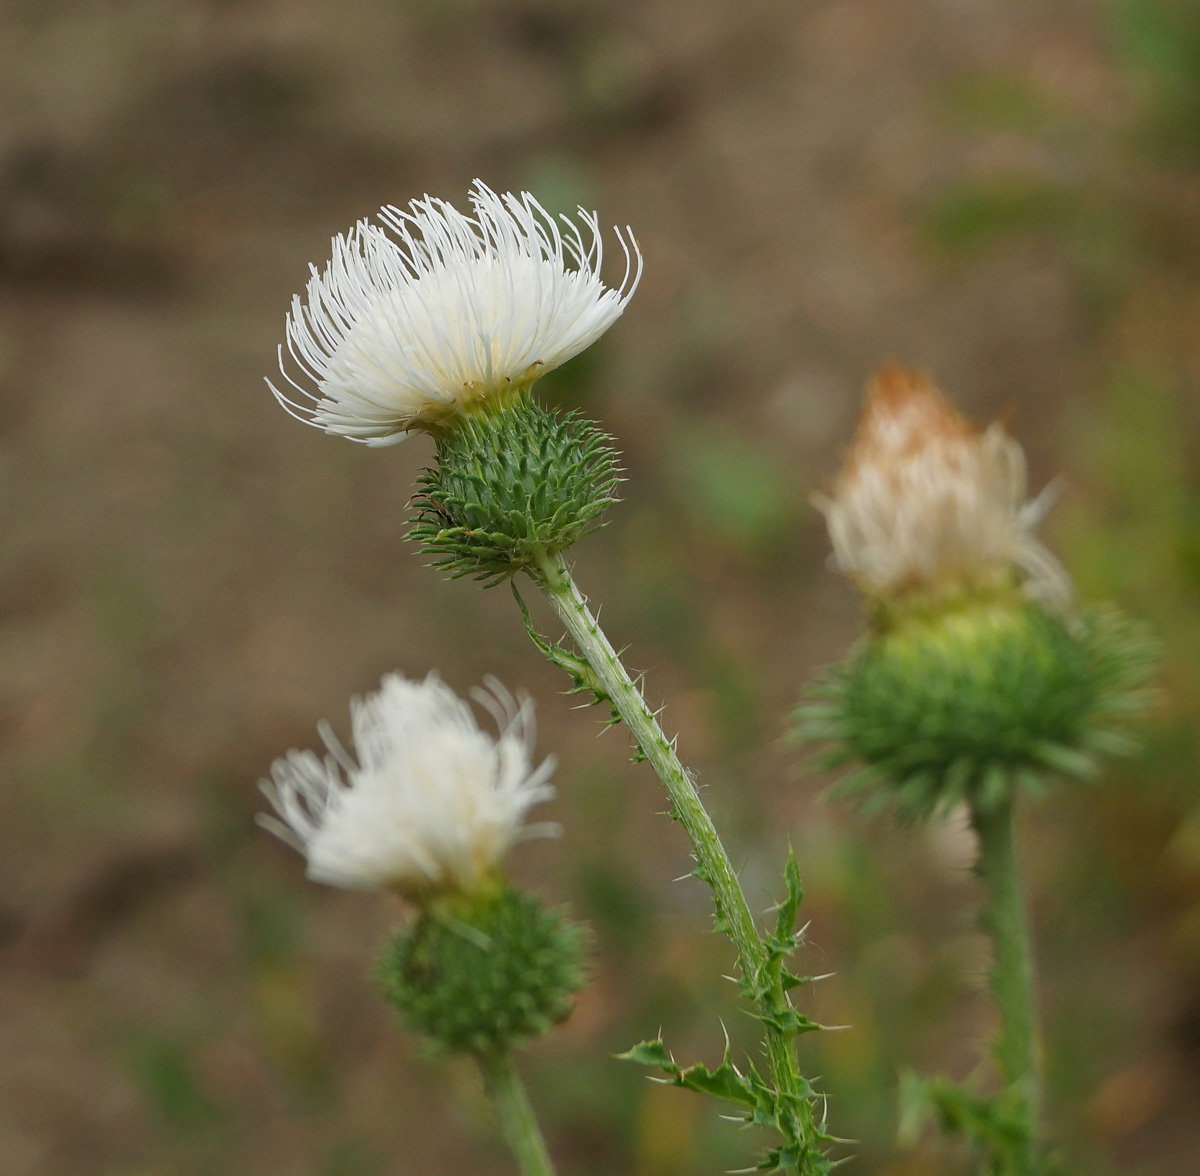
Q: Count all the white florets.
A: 2